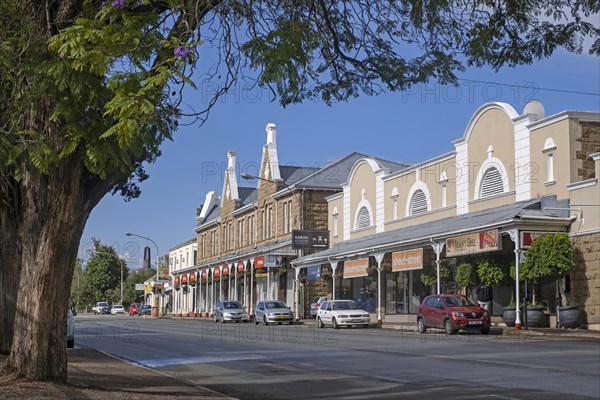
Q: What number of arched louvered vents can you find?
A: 3